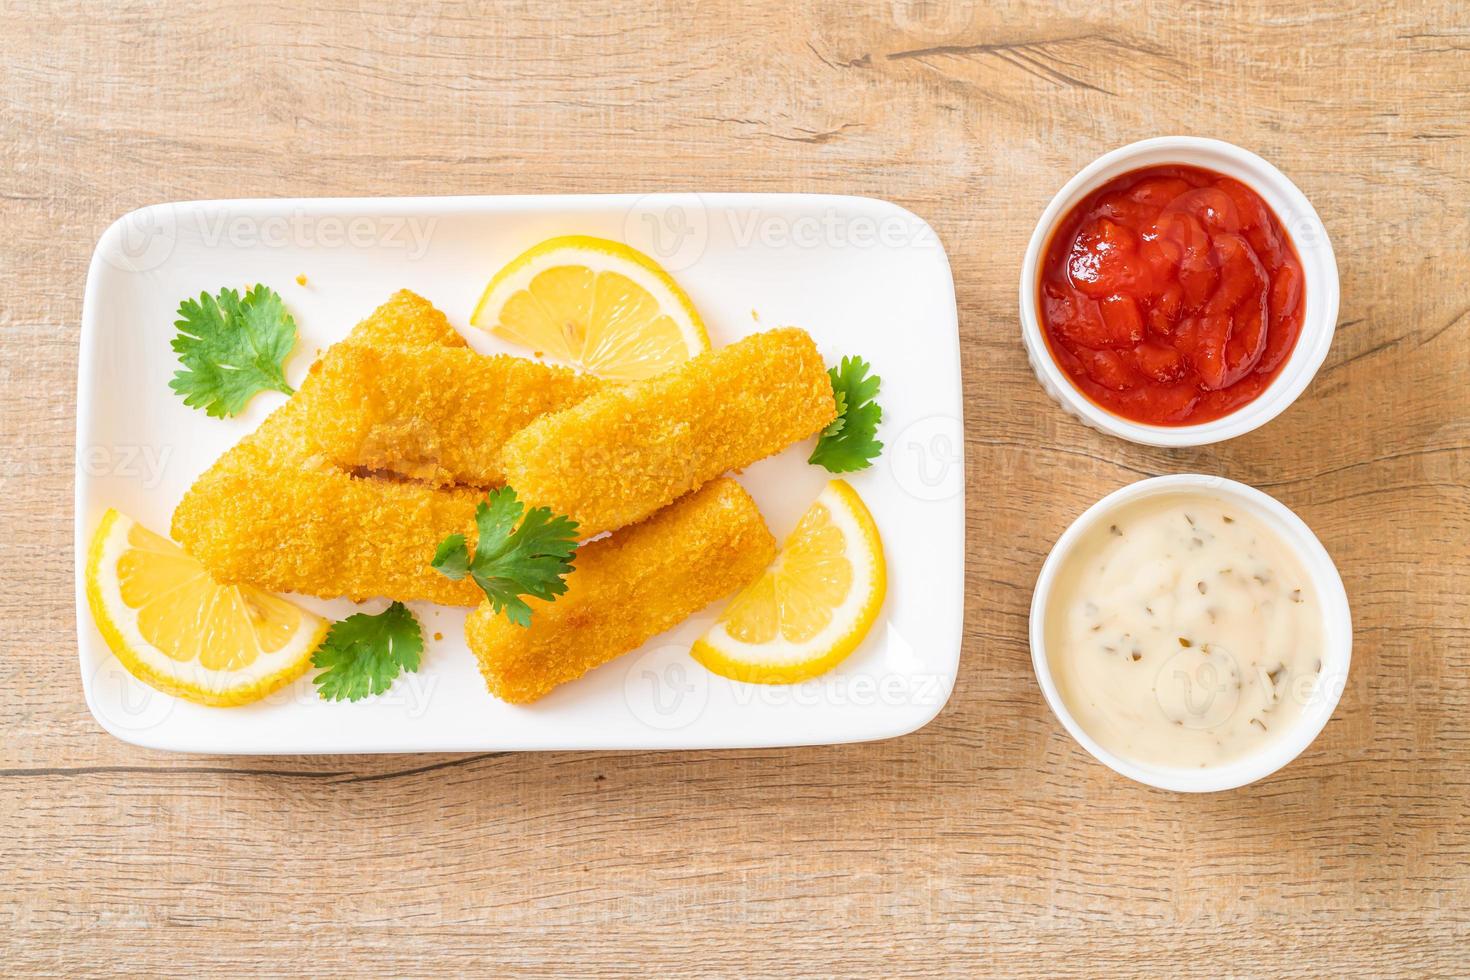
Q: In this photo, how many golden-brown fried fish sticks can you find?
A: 5